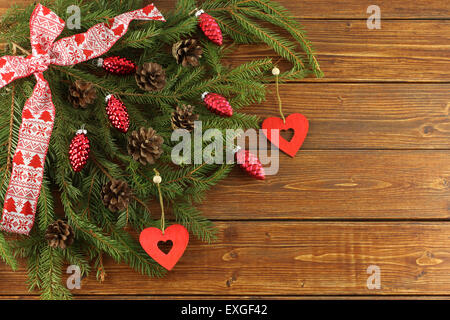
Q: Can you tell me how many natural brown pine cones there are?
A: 7